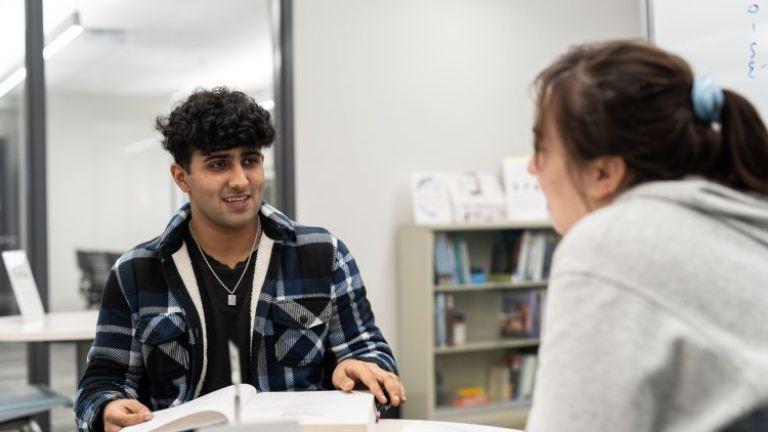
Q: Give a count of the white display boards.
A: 1